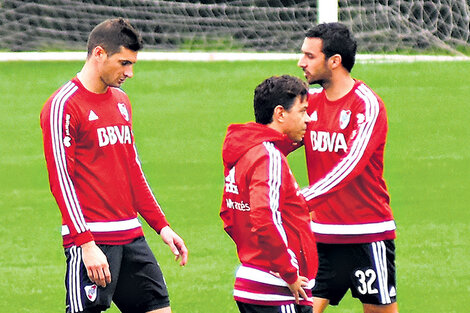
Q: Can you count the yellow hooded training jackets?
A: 0